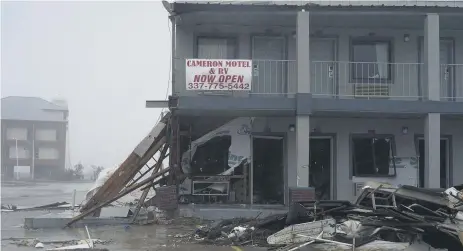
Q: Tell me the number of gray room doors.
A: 3